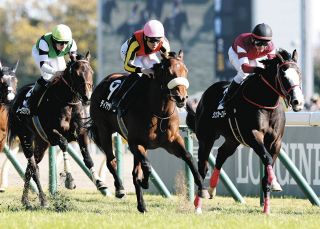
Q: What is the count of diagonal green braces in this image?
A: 5